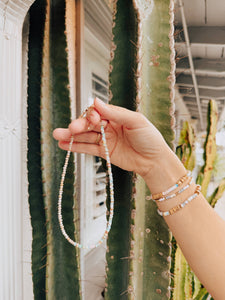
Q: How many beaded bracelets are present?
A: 3